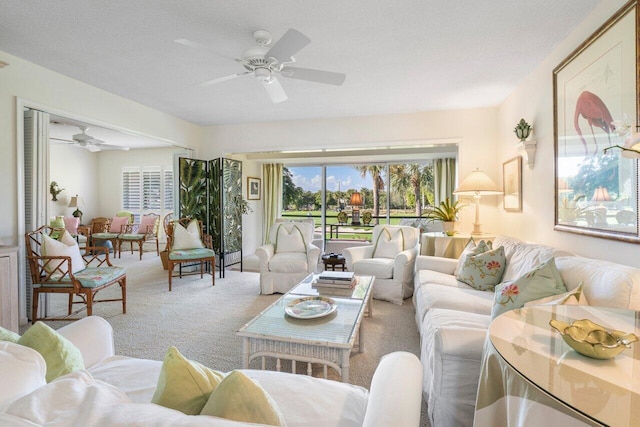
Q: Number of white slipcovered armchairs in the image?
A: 2